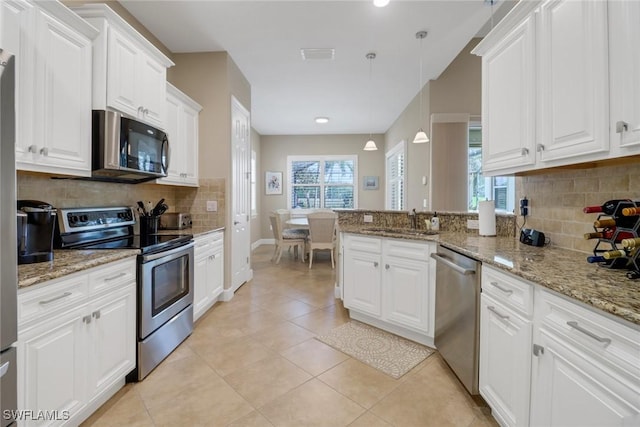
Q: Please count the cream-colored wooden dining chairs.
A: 3